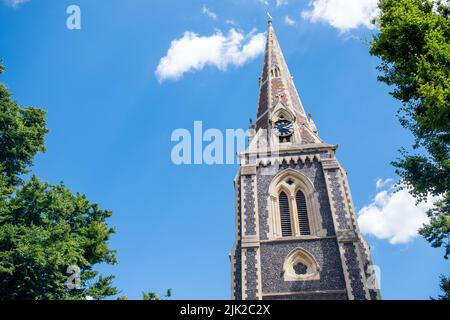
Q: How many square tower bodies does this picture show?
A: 1